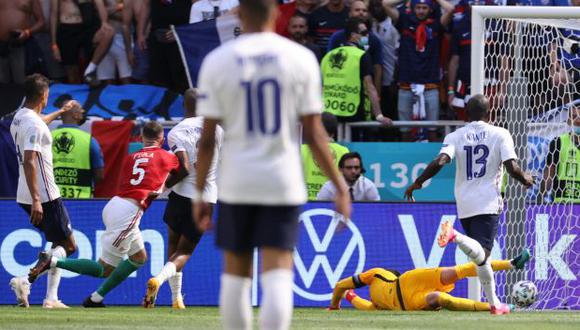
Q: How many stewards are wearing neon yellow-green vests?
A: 4